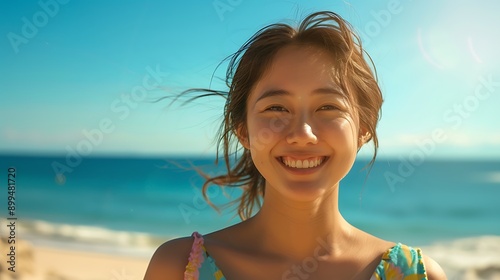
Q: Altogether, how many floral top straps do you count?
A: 2